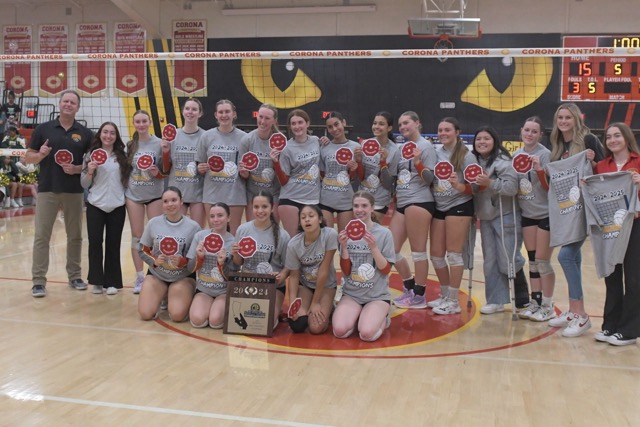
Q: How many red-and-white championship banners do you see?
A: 5